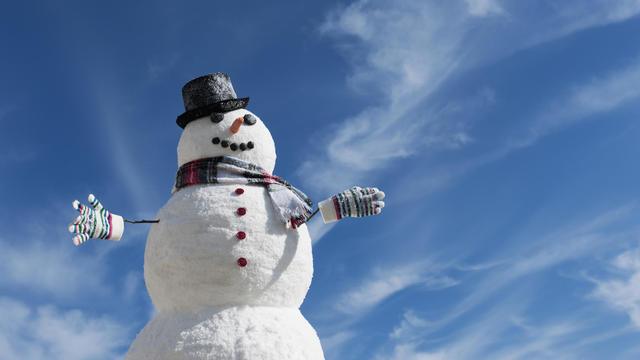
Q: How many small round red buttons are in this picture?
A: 4